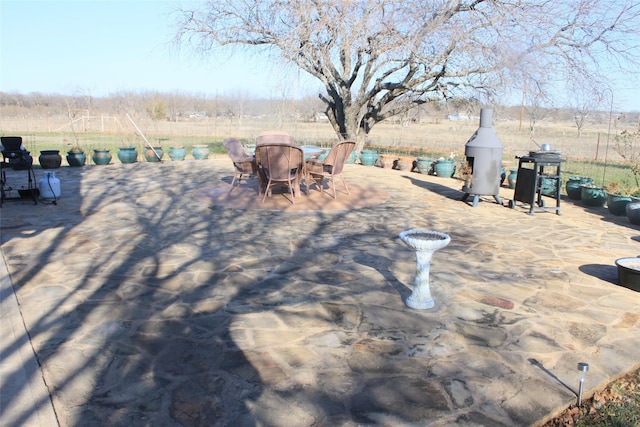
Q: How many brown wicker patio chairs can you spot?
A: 4